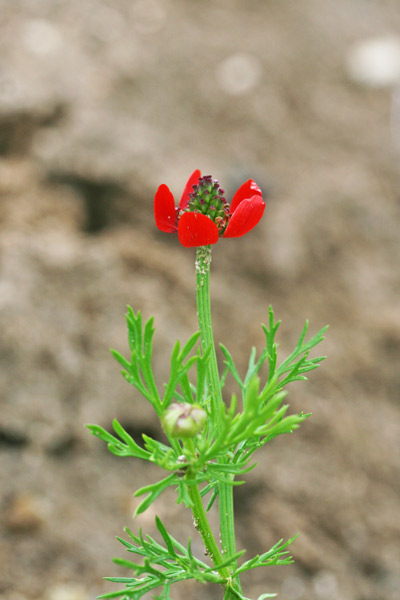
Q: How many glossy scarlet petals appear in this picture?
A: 5